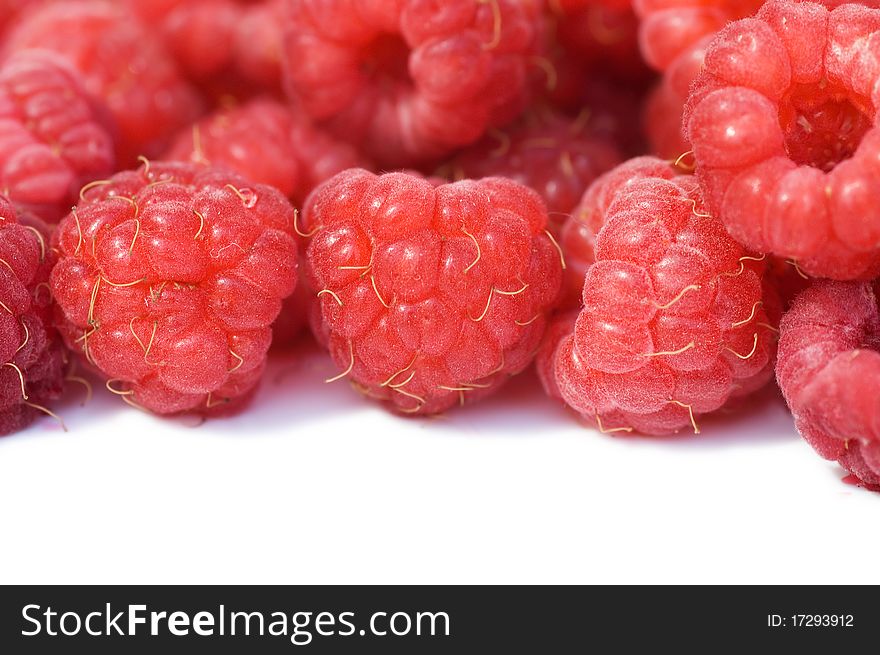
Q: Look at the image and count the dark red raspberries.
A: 2